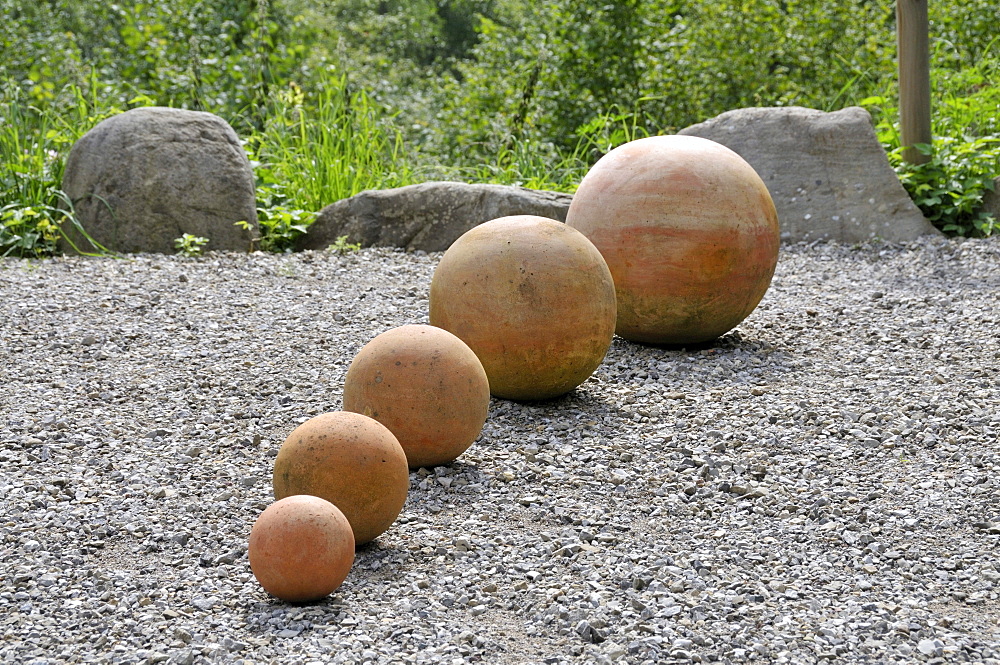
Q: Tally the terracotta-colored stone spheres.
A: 5